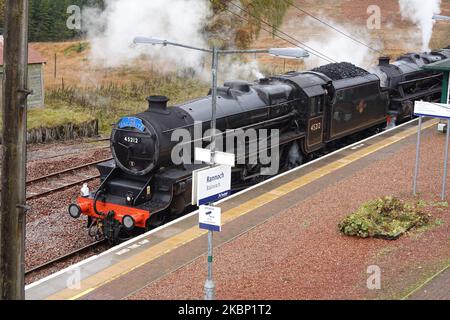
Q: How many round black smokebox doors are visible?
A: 1